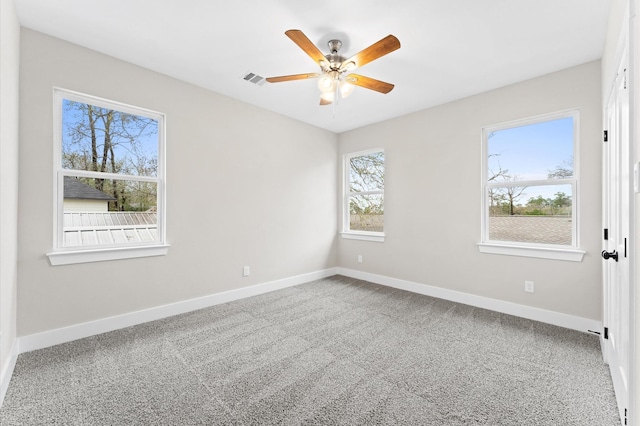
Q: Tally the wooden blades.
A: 5